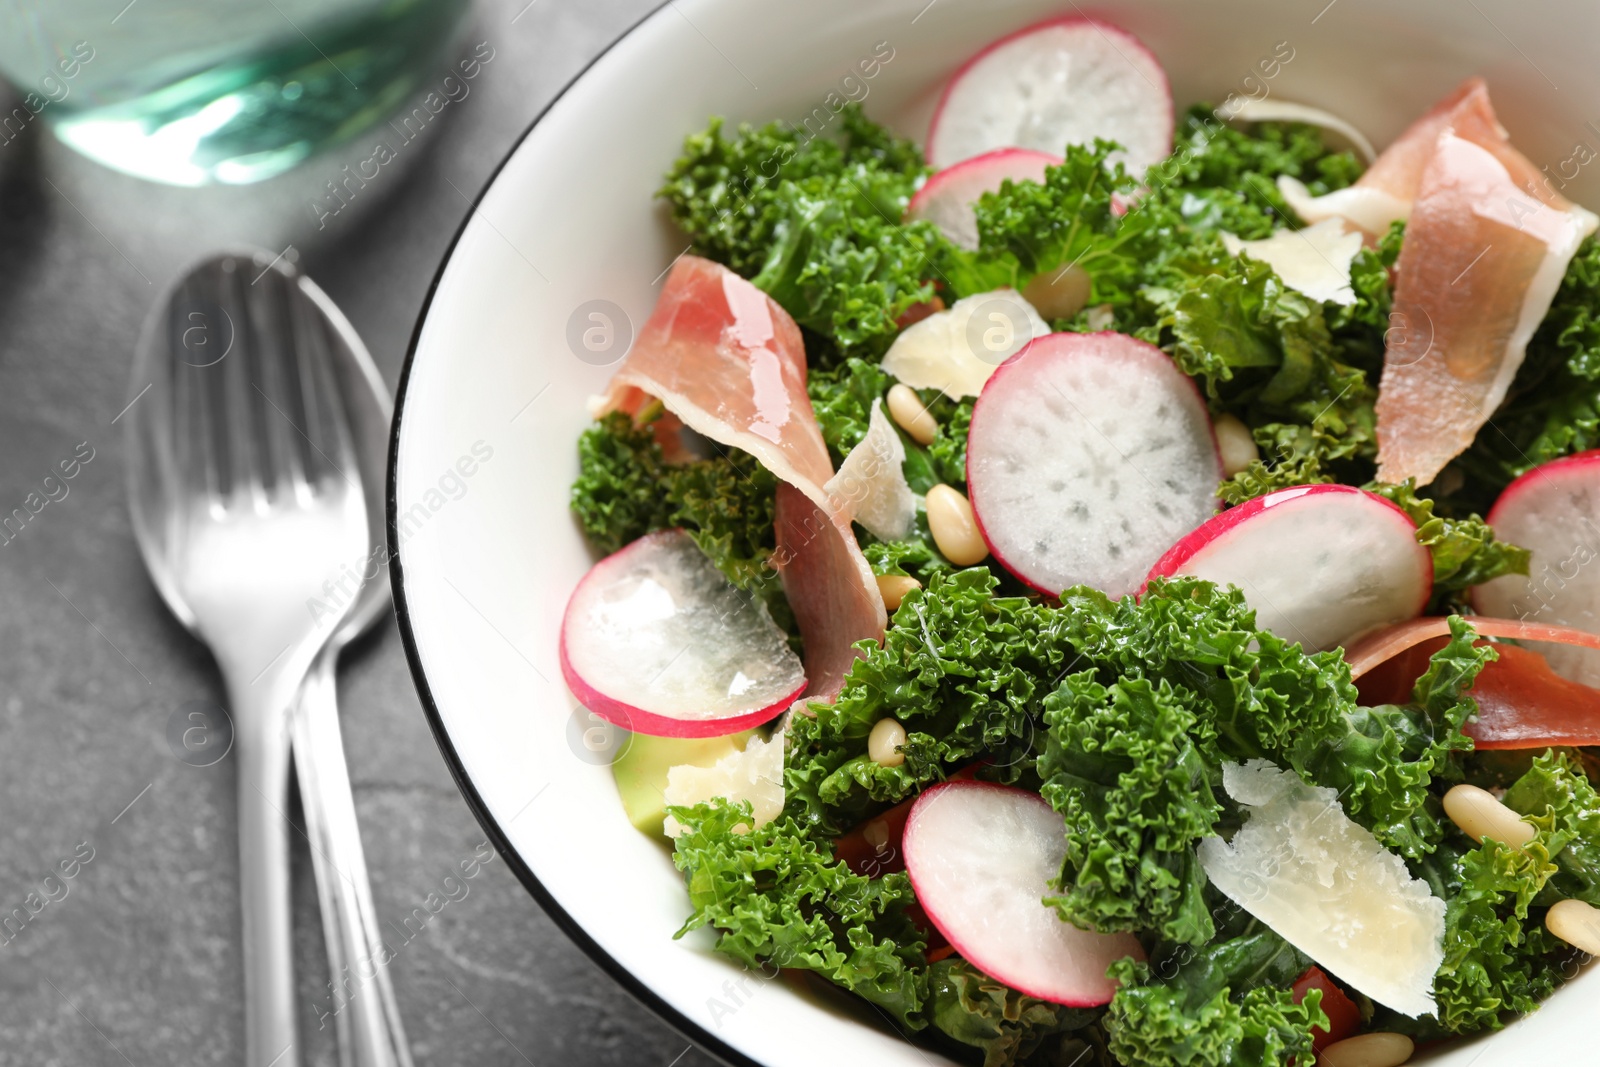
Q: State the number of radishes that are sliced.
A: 7